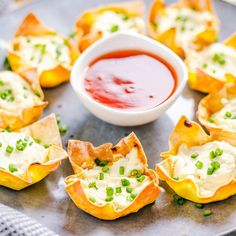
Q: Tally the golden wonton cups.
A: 9